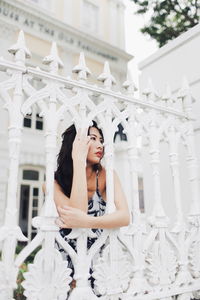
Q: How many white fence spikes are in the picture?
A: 8